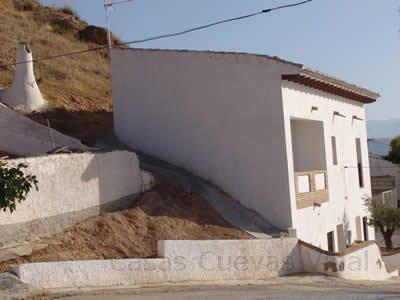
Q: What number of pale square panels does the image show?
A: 2